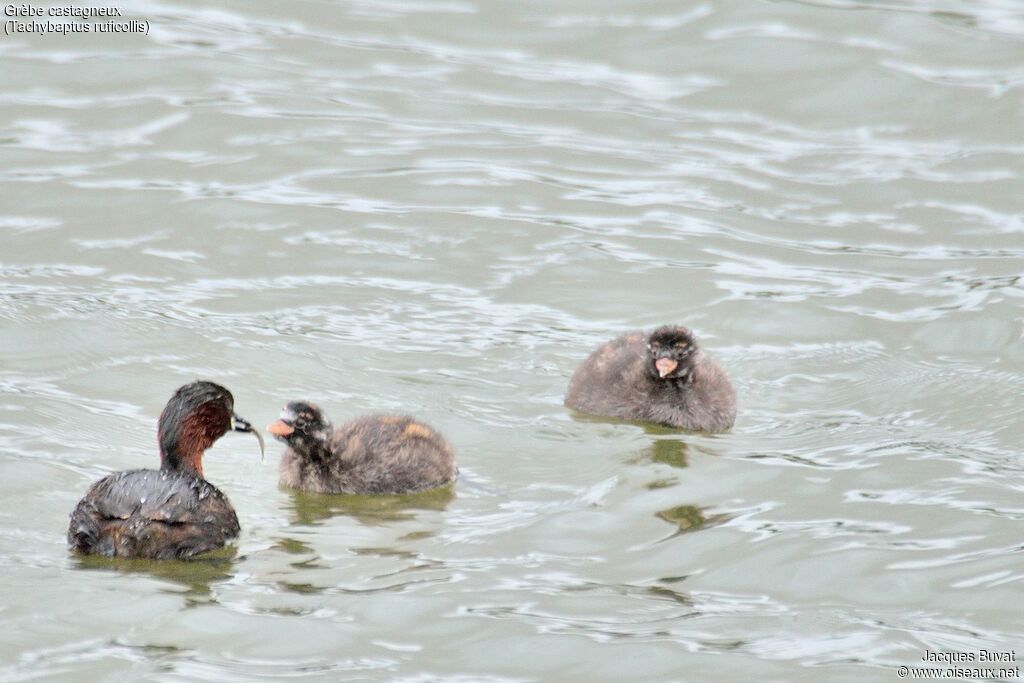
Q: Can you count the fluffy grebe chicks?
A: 2